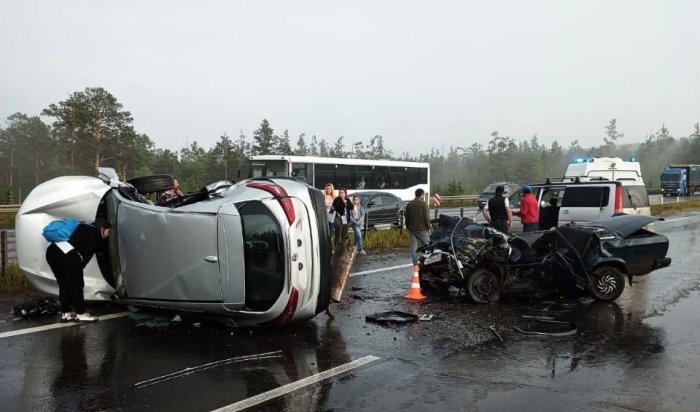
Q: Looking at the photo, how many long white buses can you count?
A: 1